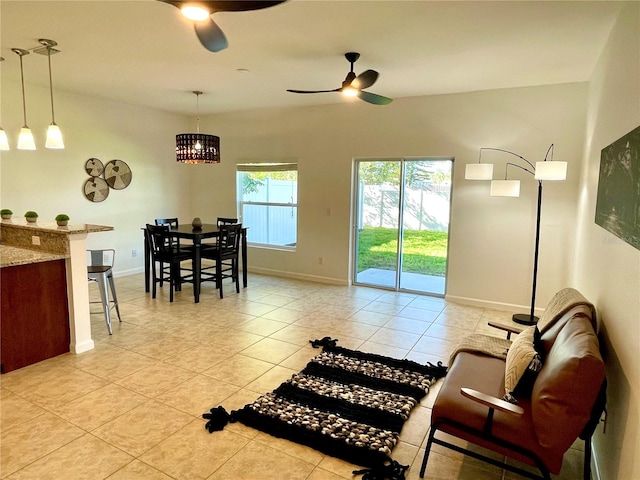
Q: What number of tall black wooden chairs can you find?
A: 4